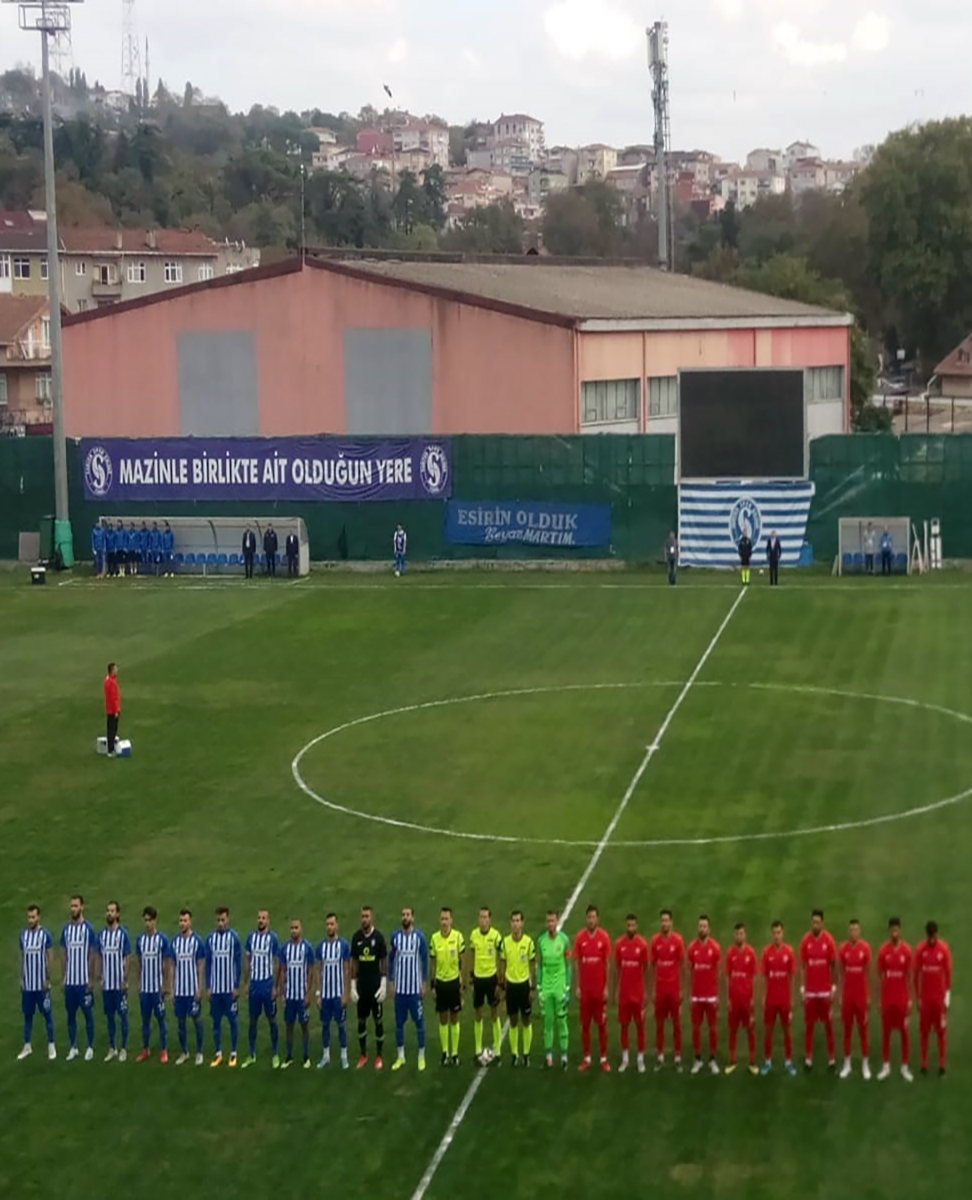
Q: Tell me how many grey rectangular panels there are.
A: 2